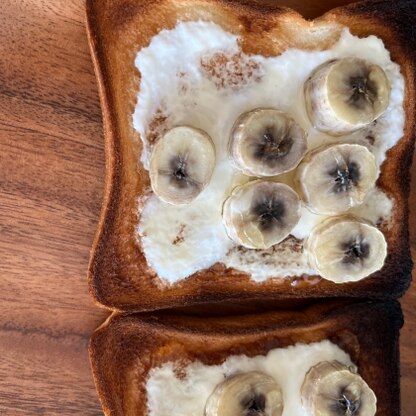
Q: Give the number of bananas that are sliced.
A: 8